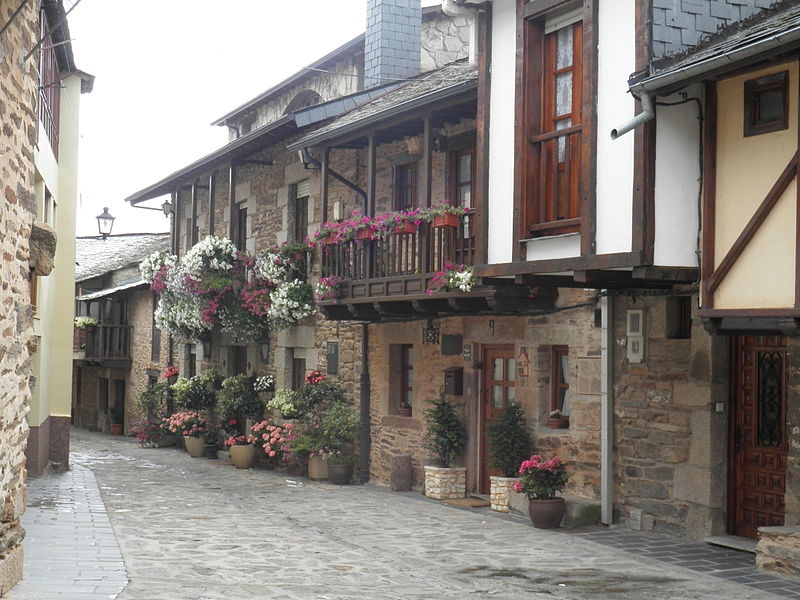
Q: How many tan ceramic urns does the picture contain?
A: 3